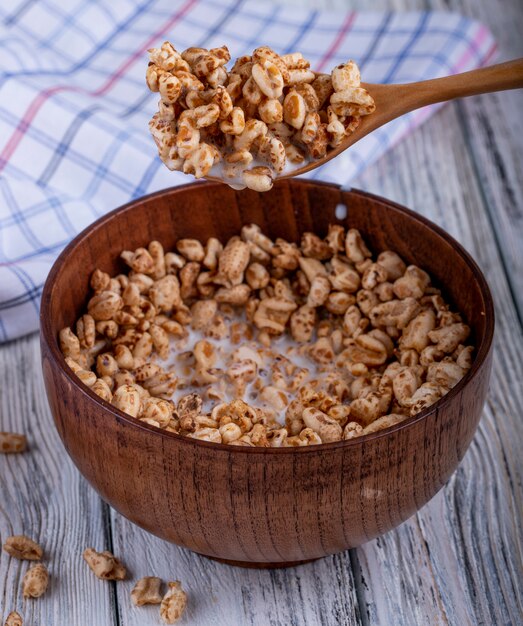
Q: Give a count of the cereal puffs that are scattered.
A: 7